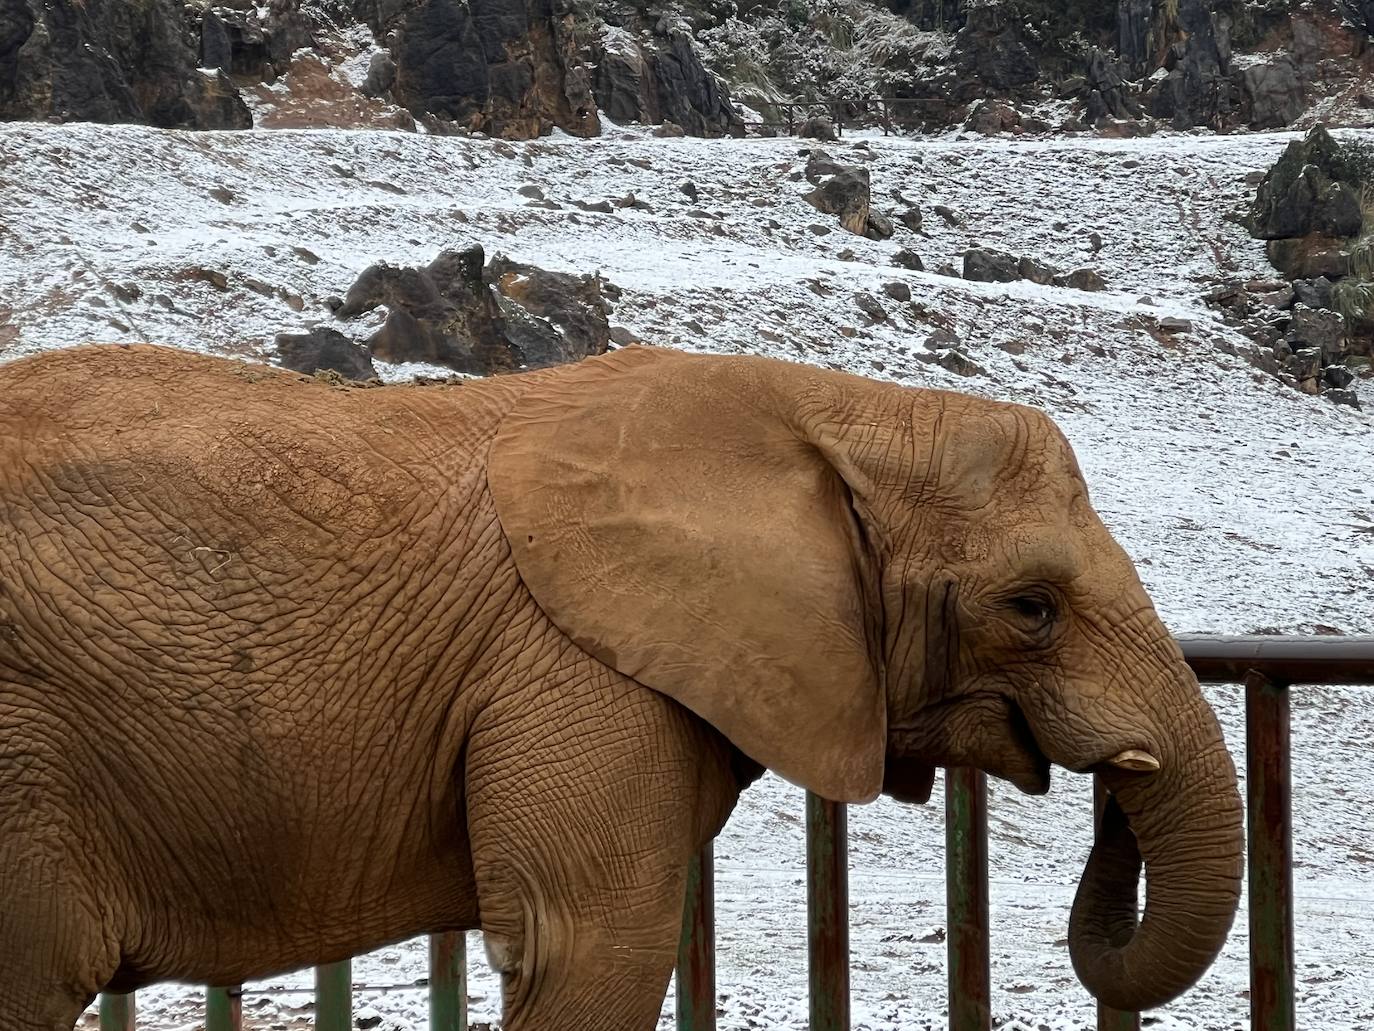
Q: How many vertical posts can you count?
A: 9